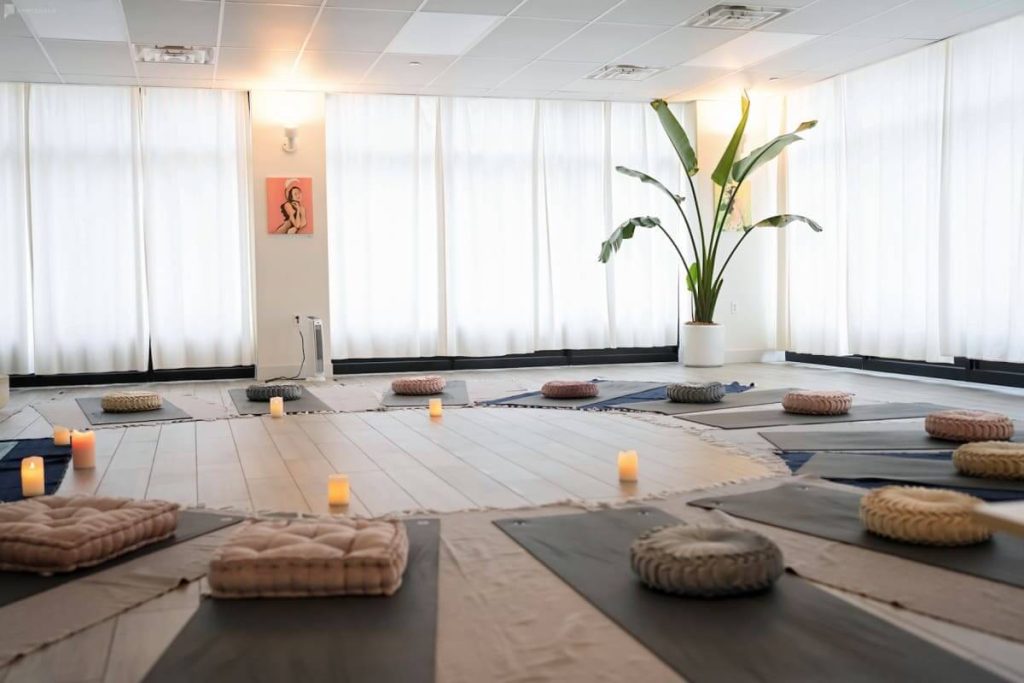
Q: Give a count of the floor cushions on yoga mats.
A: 12